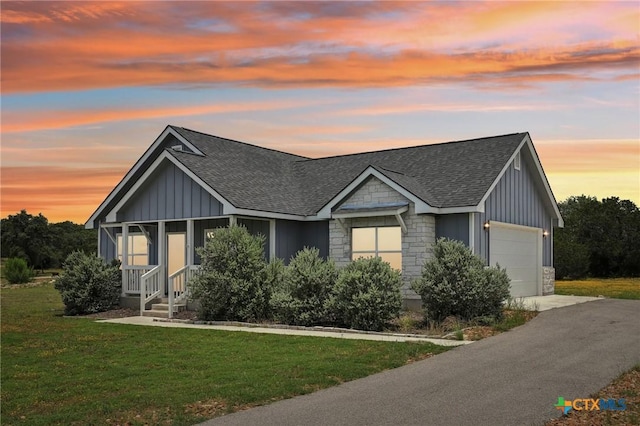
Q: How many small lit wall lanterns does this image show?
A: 2